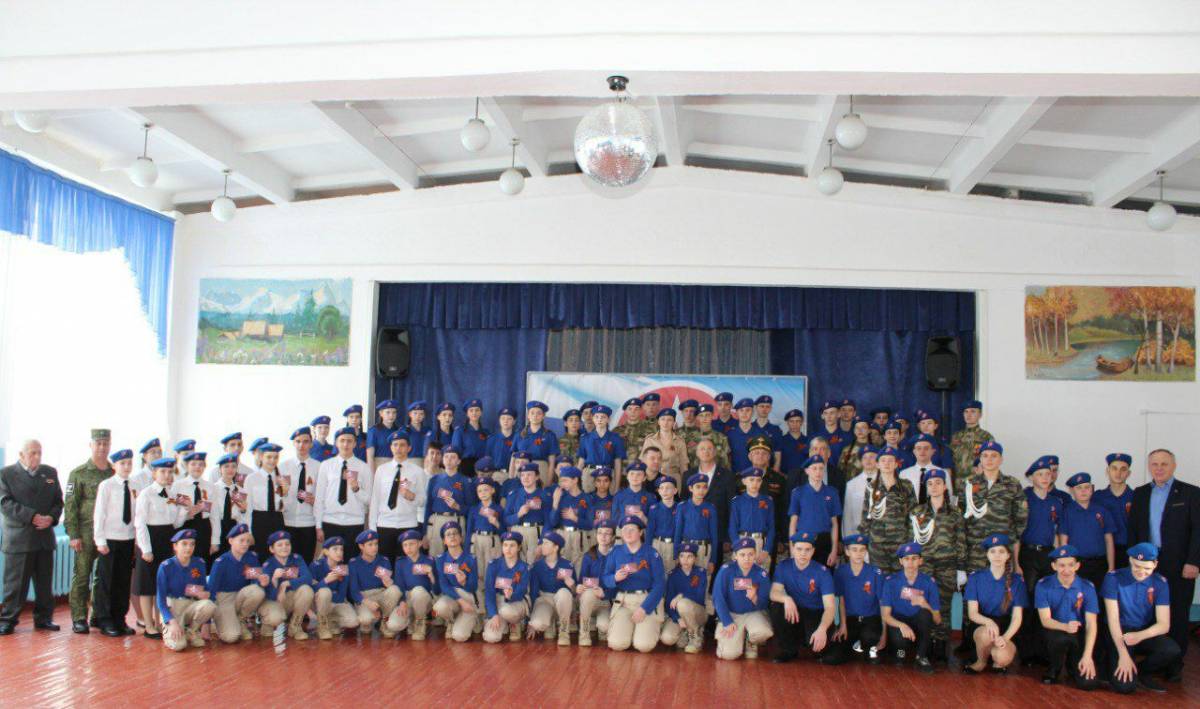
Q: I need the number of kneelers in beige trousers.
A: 13